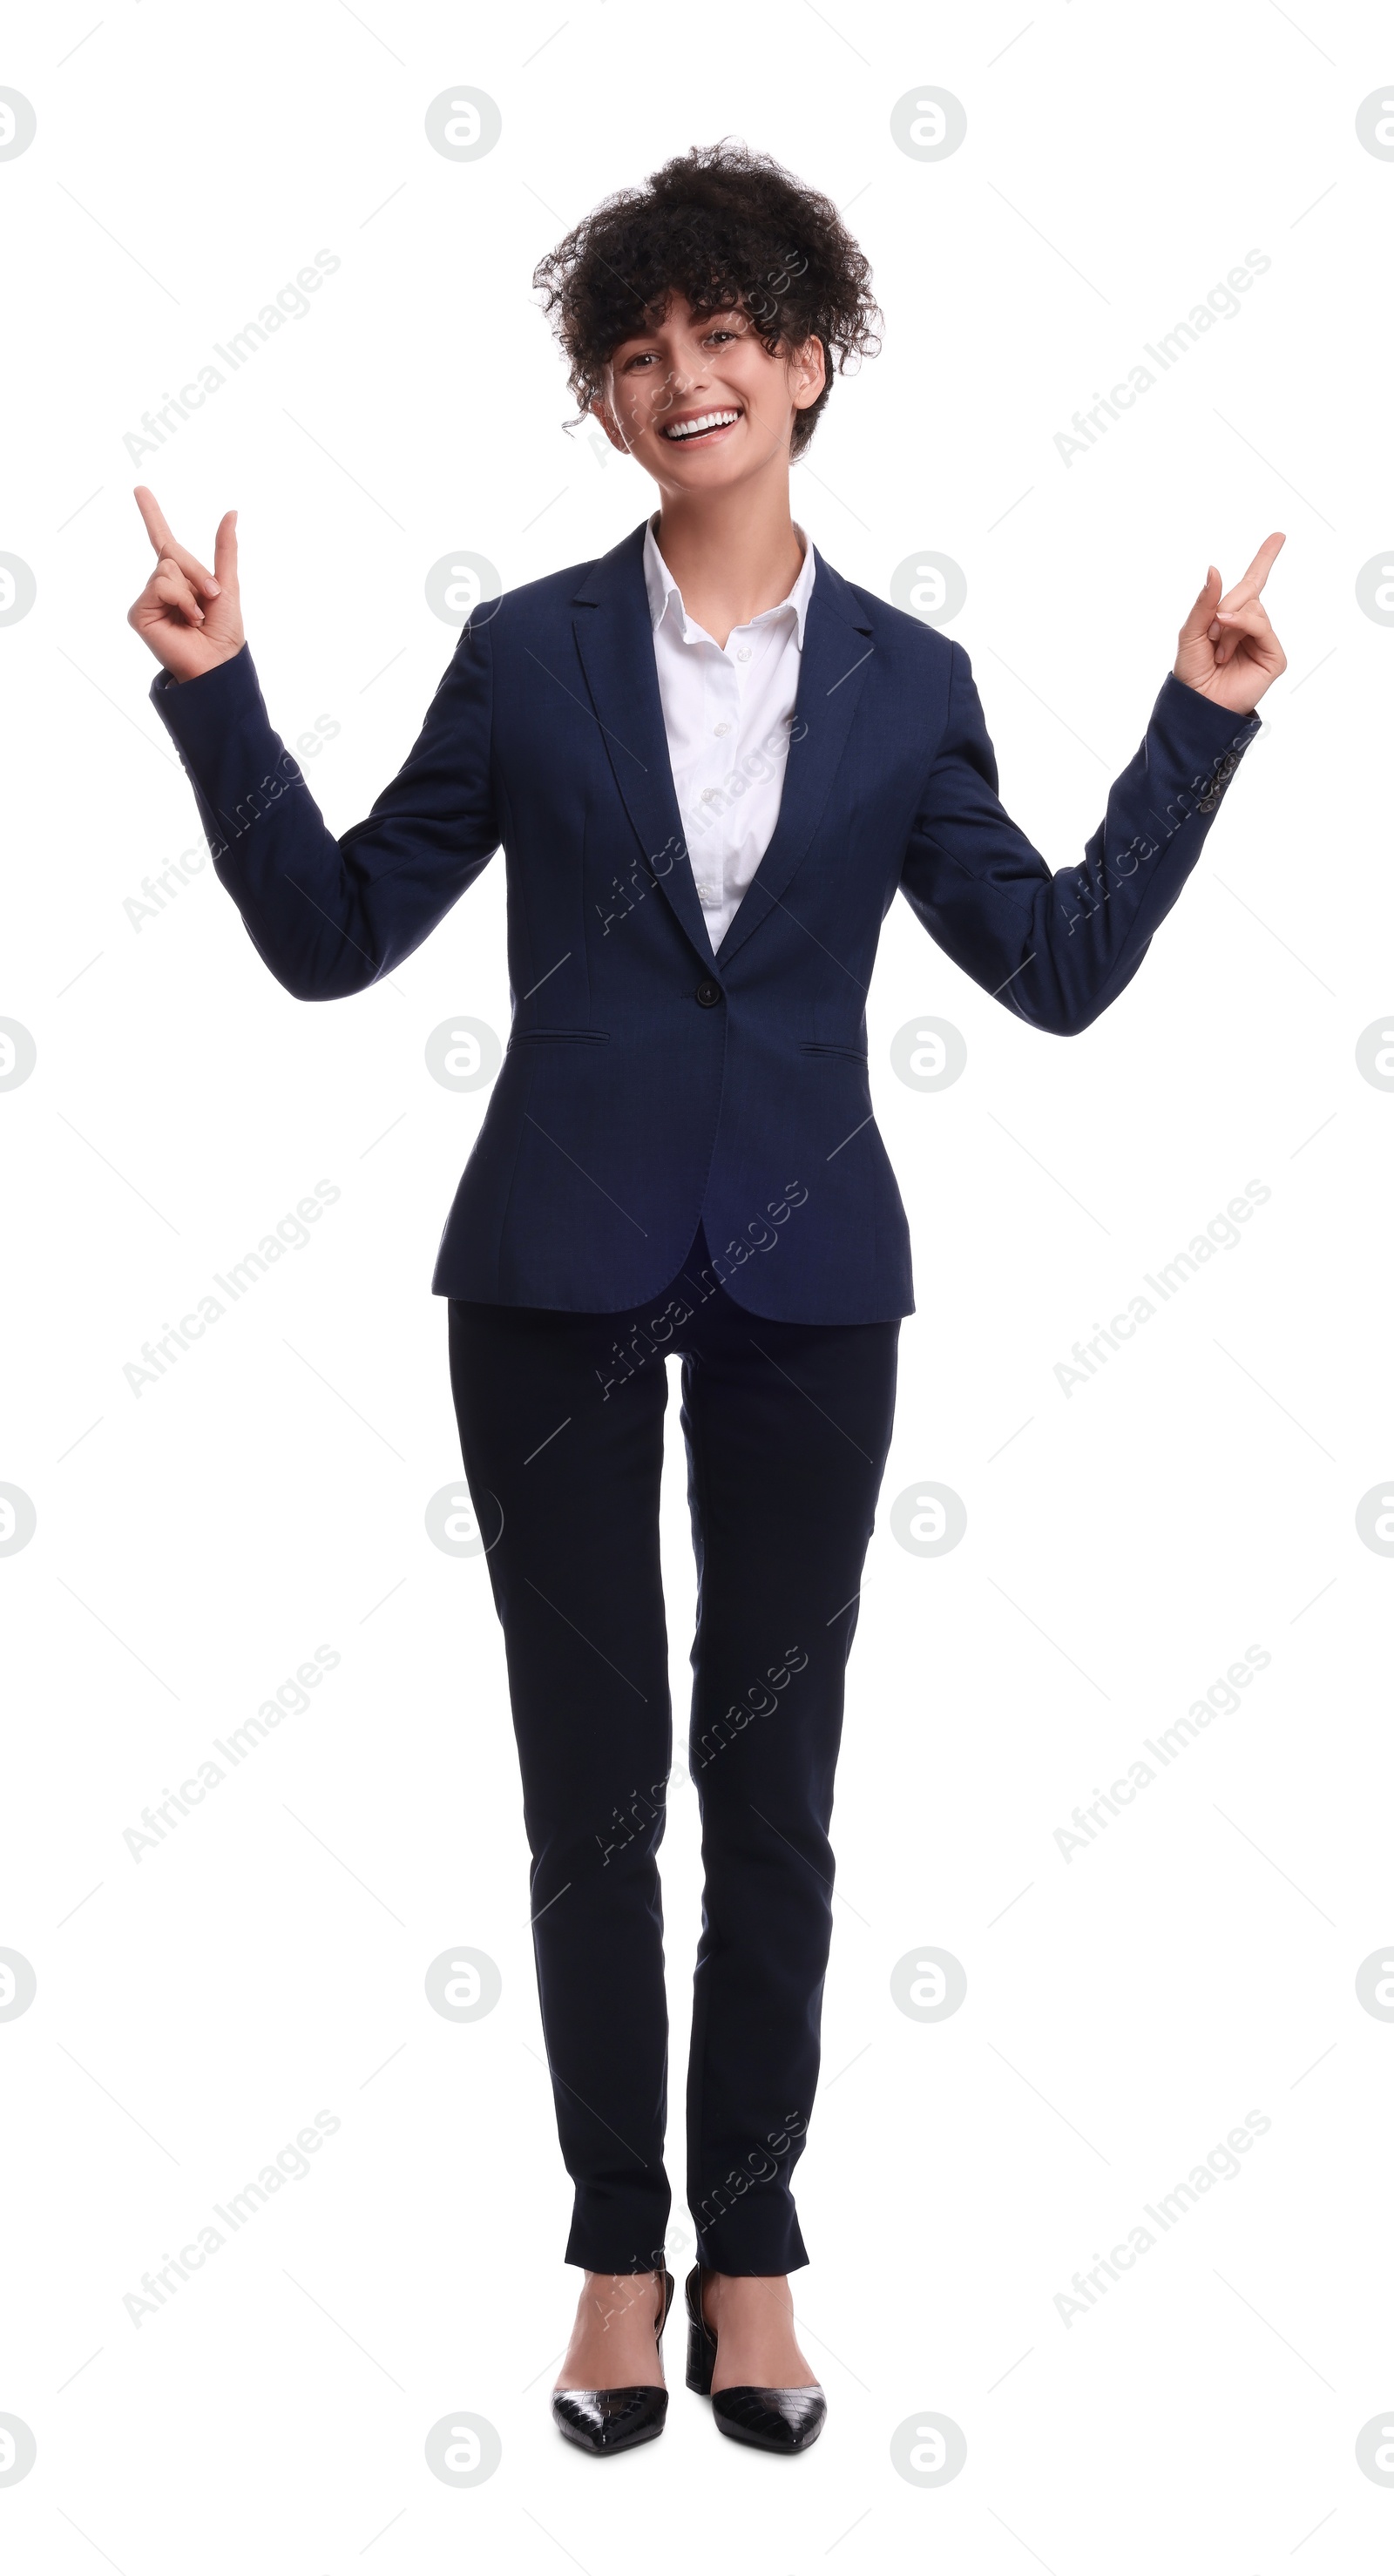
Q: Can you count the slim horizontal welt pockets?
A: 2